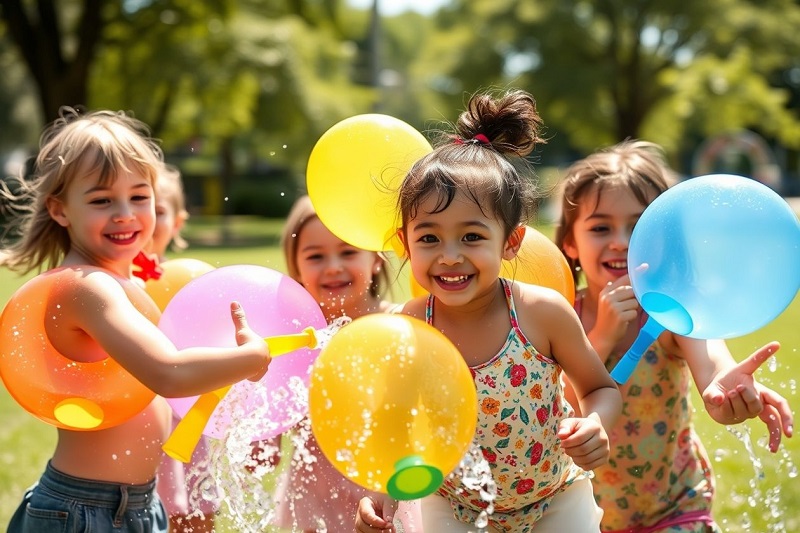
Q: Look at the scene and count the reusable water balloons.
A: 7